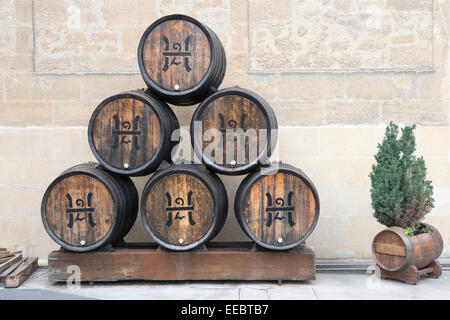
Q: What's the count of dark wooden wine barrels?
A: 6